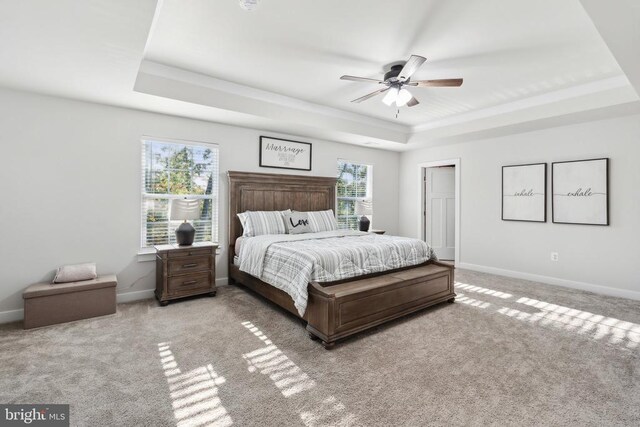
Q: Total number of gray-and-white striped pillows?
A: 2